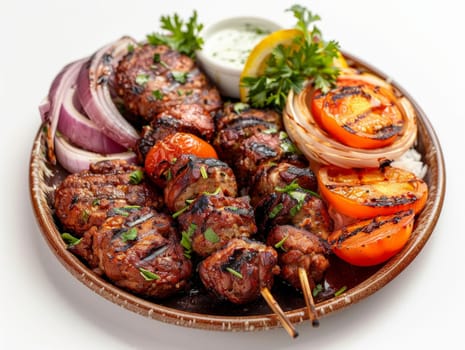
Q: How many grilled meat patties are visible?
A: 3